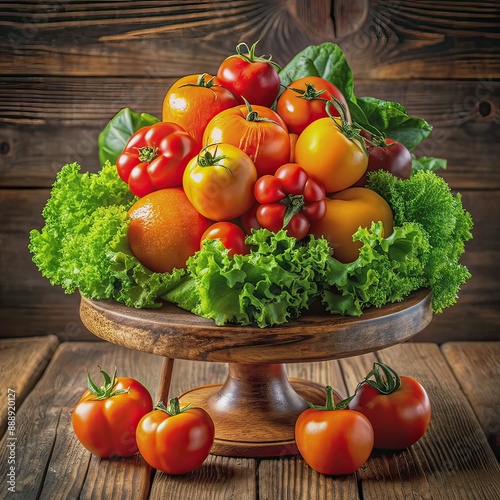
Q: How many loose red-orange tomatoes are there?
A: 4